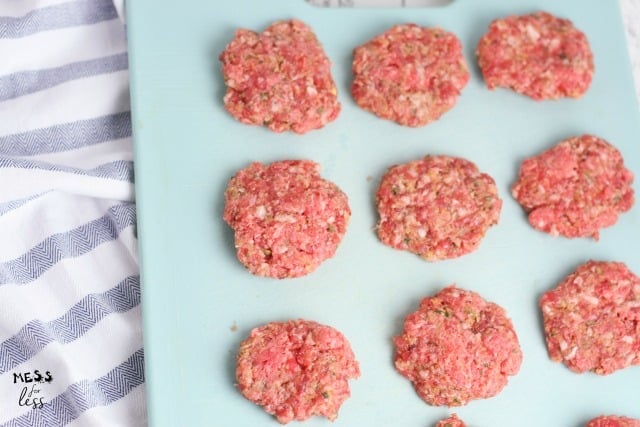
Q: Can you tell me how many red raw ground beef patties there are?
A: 11